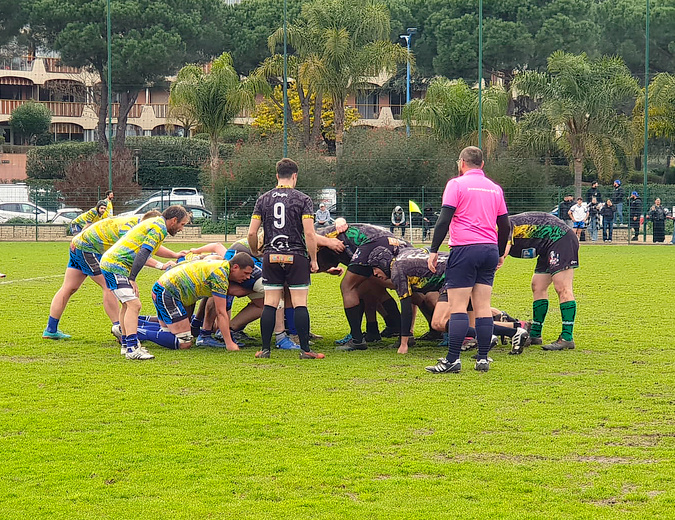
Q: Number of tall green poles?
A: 4